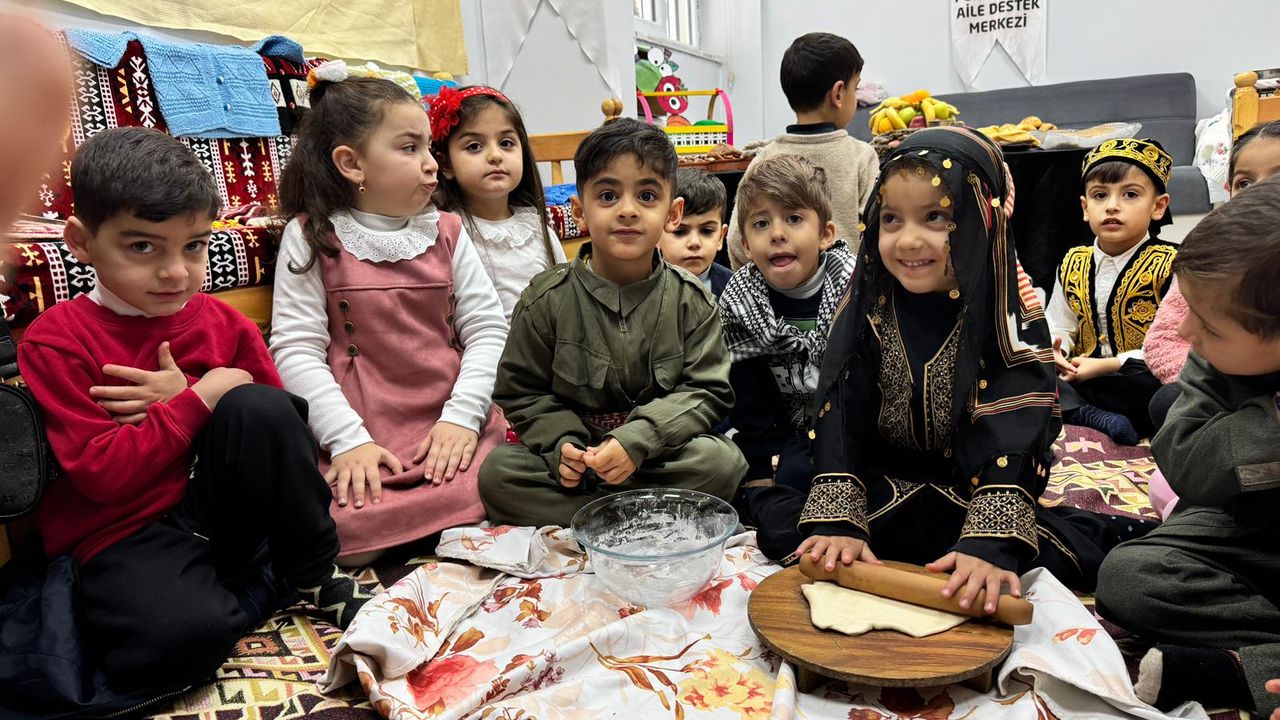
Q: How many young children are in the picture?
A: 11